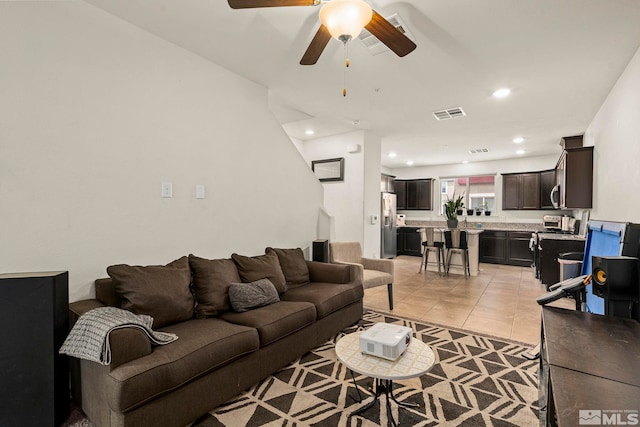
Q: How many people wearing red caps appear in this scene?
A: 0